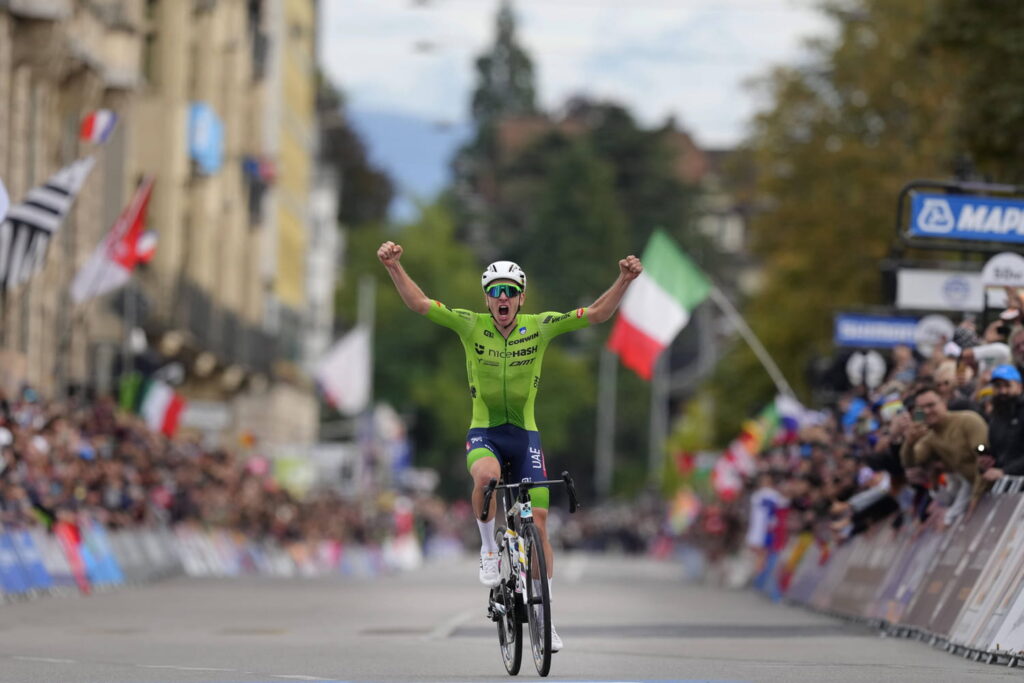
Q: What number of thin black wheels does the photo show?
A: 2